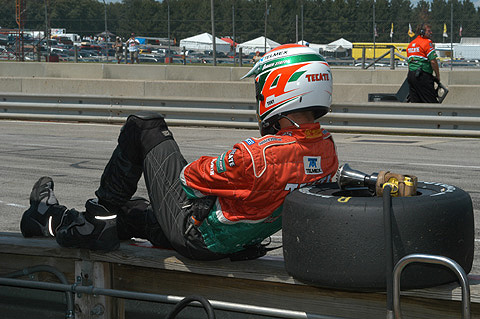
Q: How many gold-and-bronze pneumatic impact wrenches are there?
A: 1